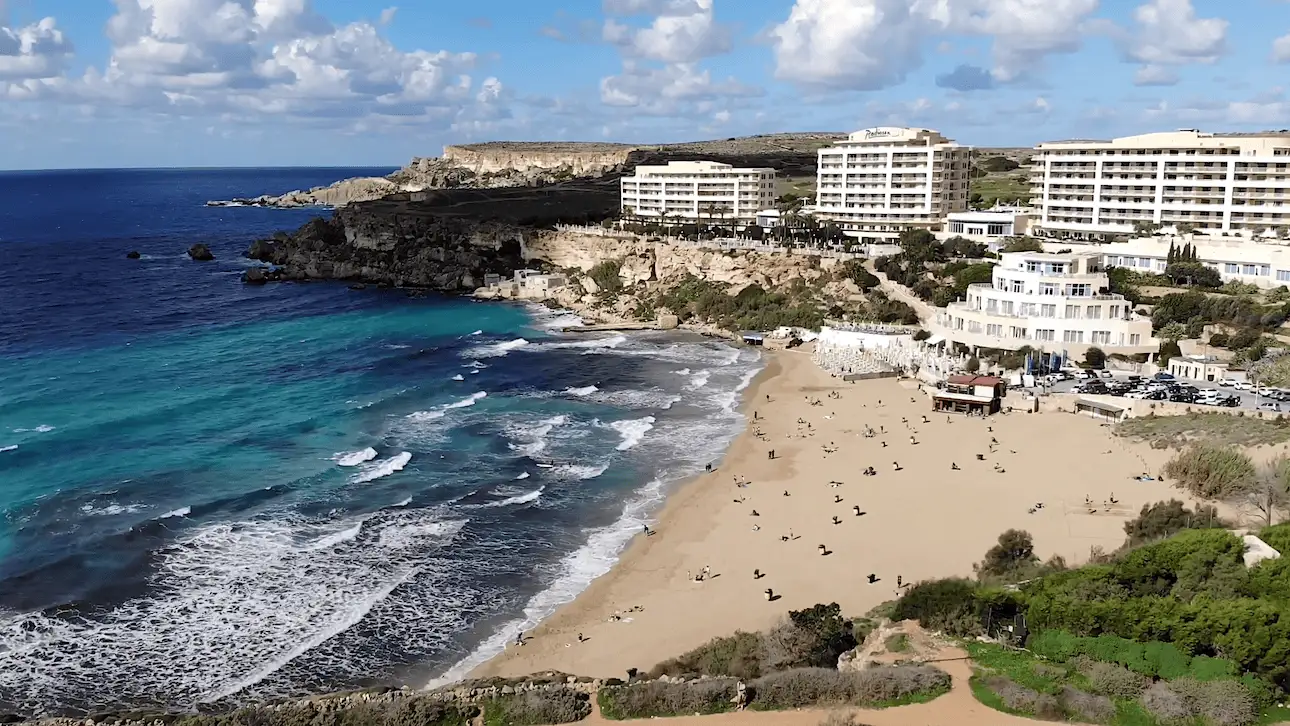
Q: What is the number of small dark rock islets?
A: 2